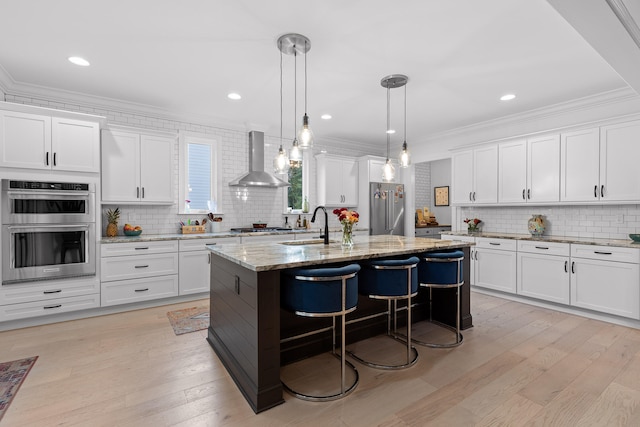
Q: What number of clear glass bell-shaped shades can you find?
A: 5